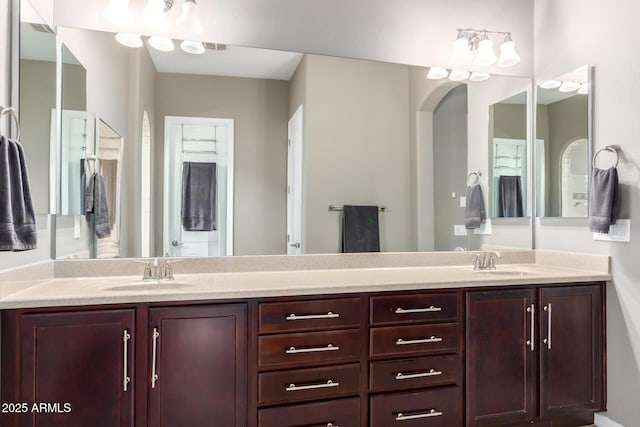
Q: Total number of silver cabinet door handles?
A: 4